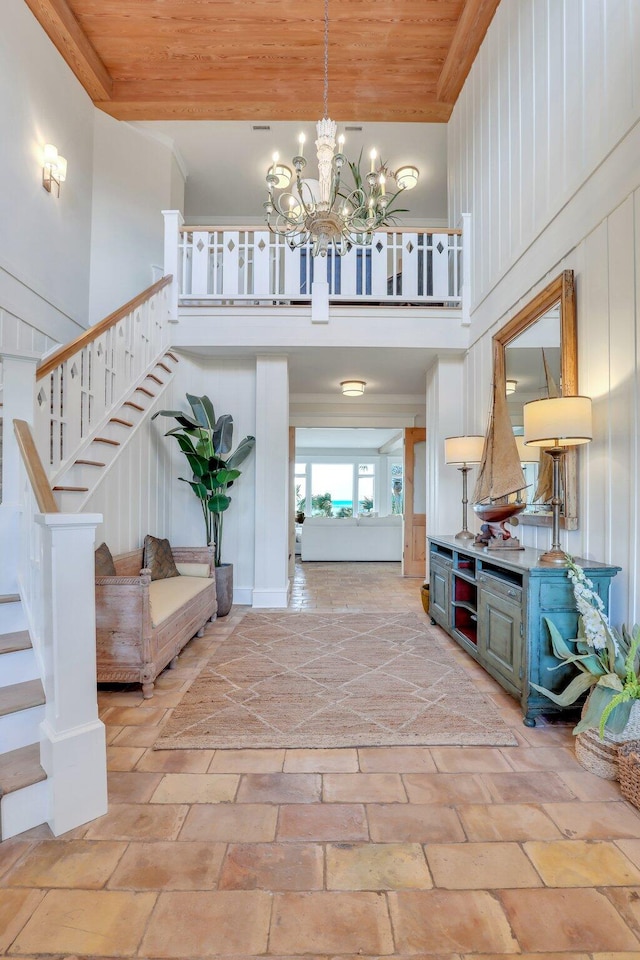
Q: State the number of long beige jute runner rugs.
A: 1